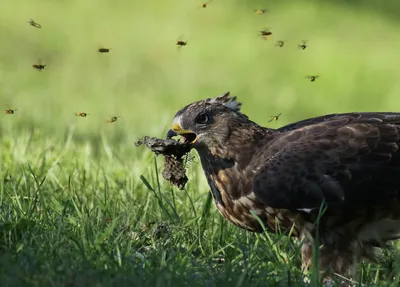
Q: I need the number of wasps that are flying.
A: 14